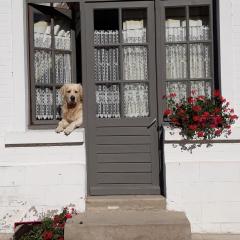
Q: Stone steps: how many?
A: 2